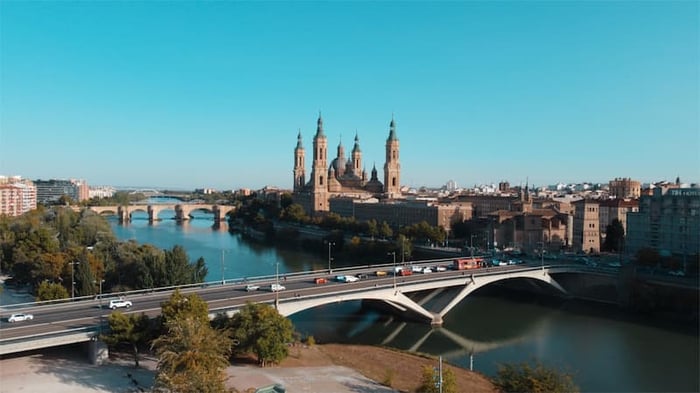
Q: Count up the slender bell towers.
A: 4